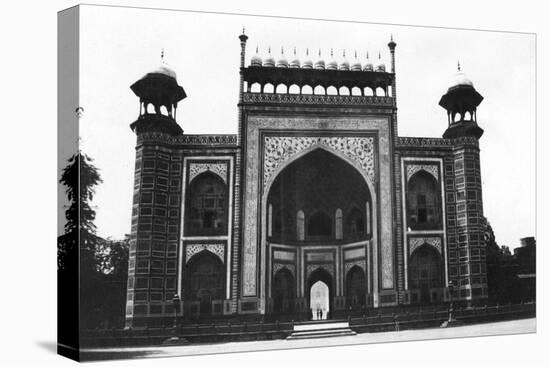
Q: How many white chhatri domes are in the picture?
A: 13